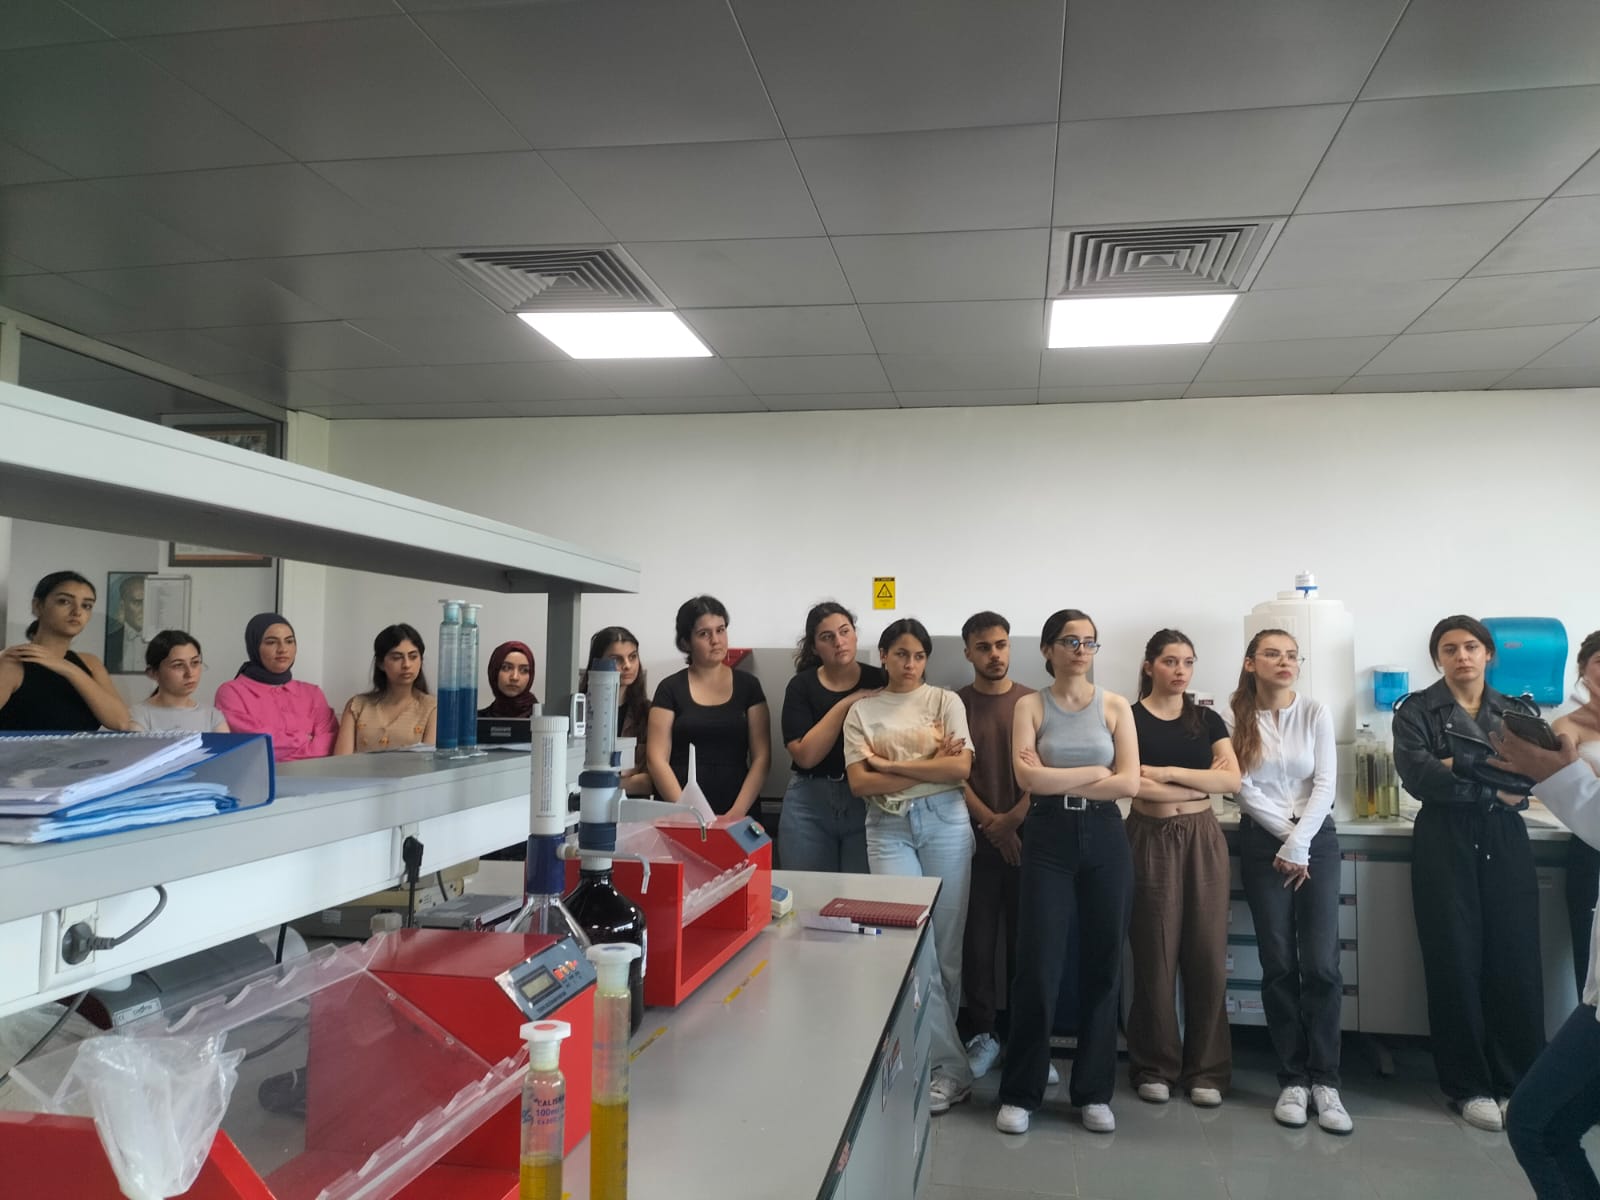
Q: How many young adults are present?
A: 15